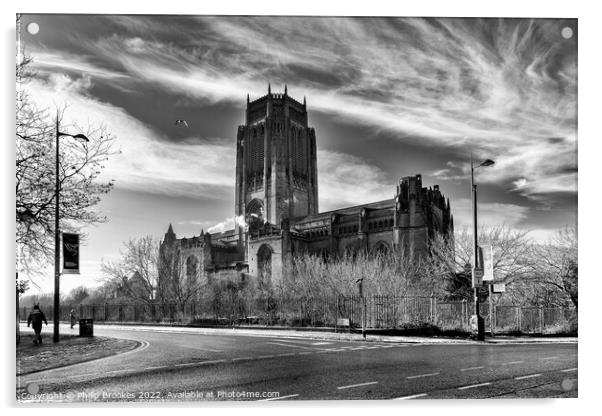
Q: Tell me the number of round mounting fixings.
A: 4